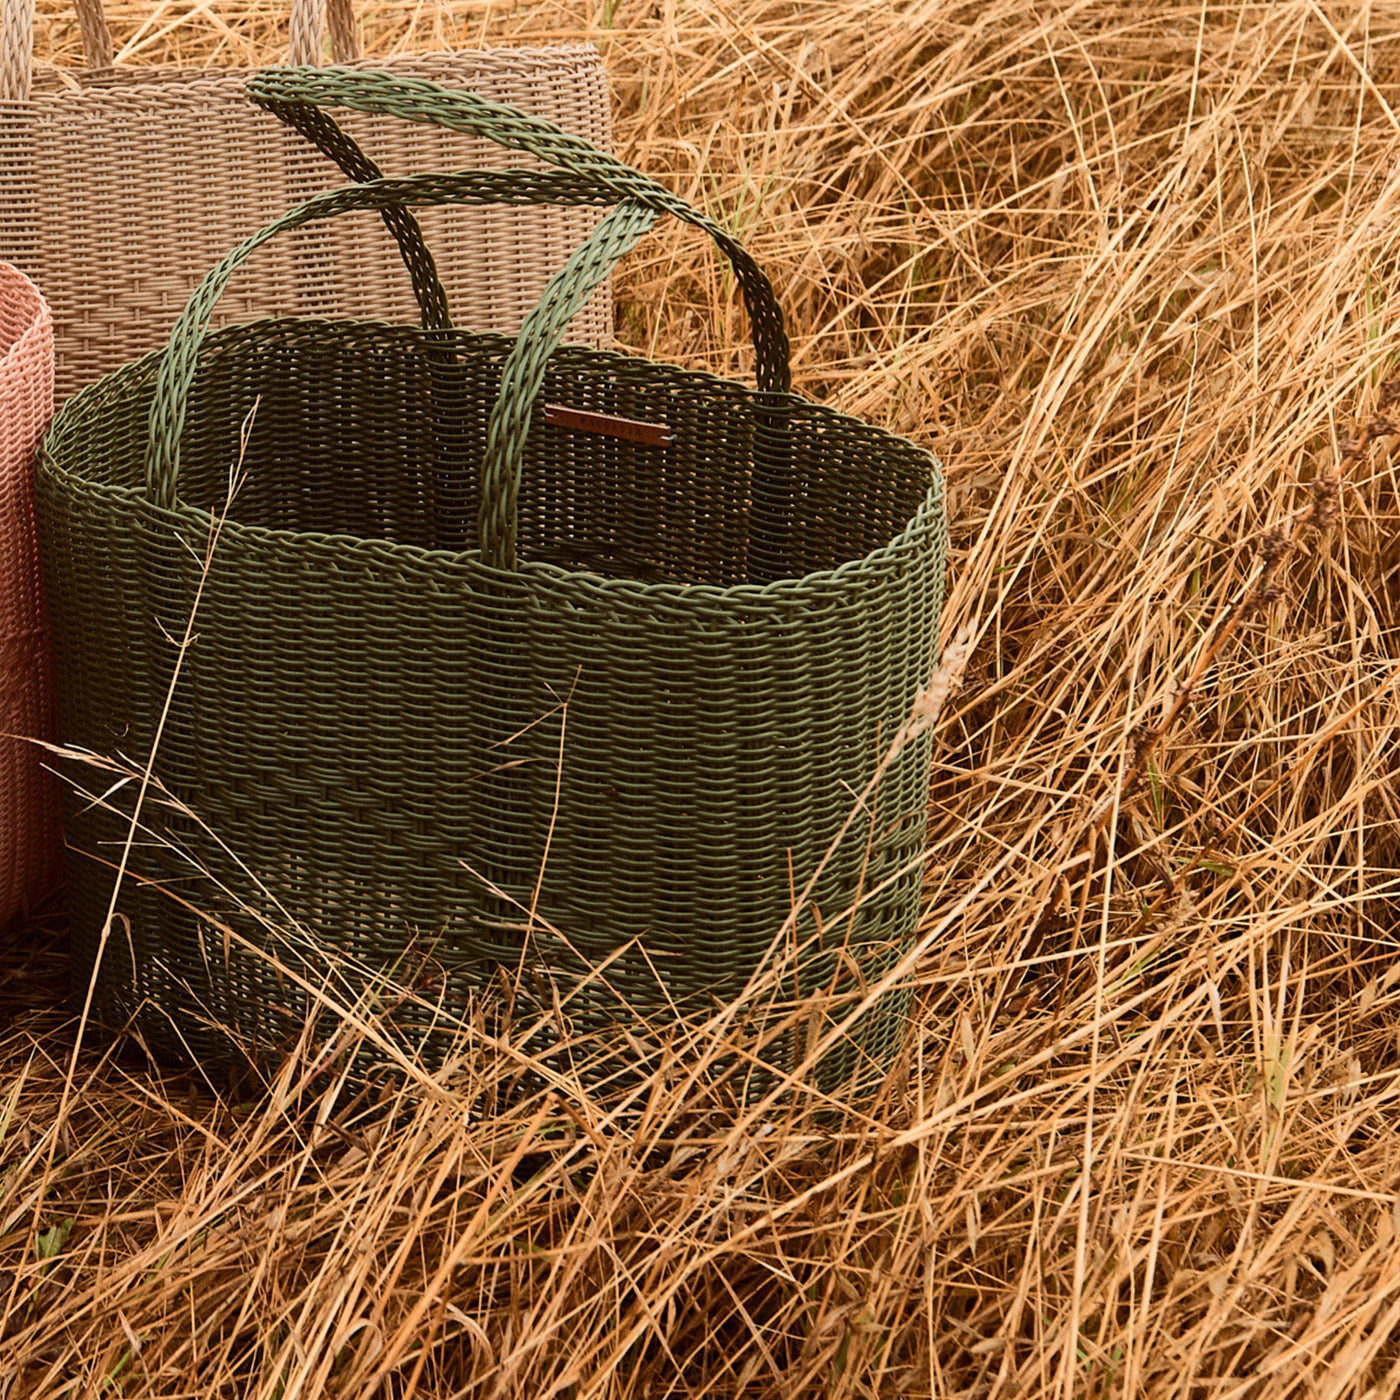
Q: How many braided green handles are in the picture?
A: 2